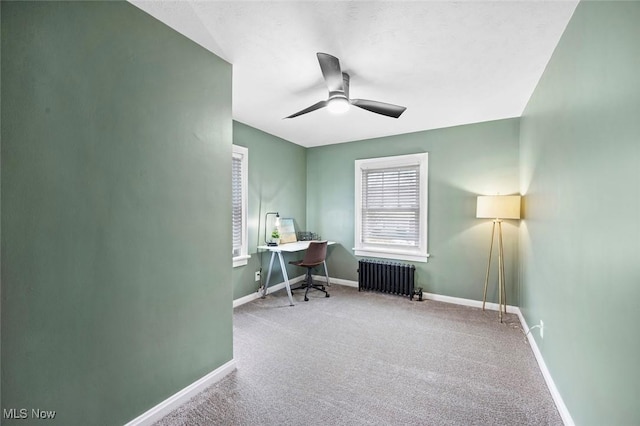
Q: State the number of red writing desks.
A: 0